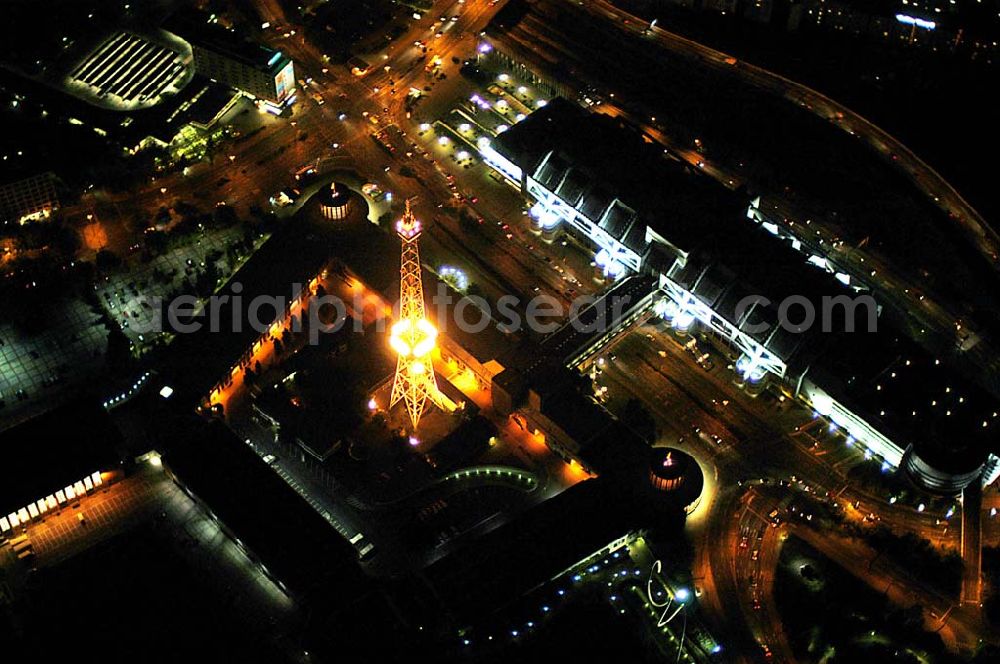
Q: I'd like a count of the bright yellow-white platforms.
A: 1